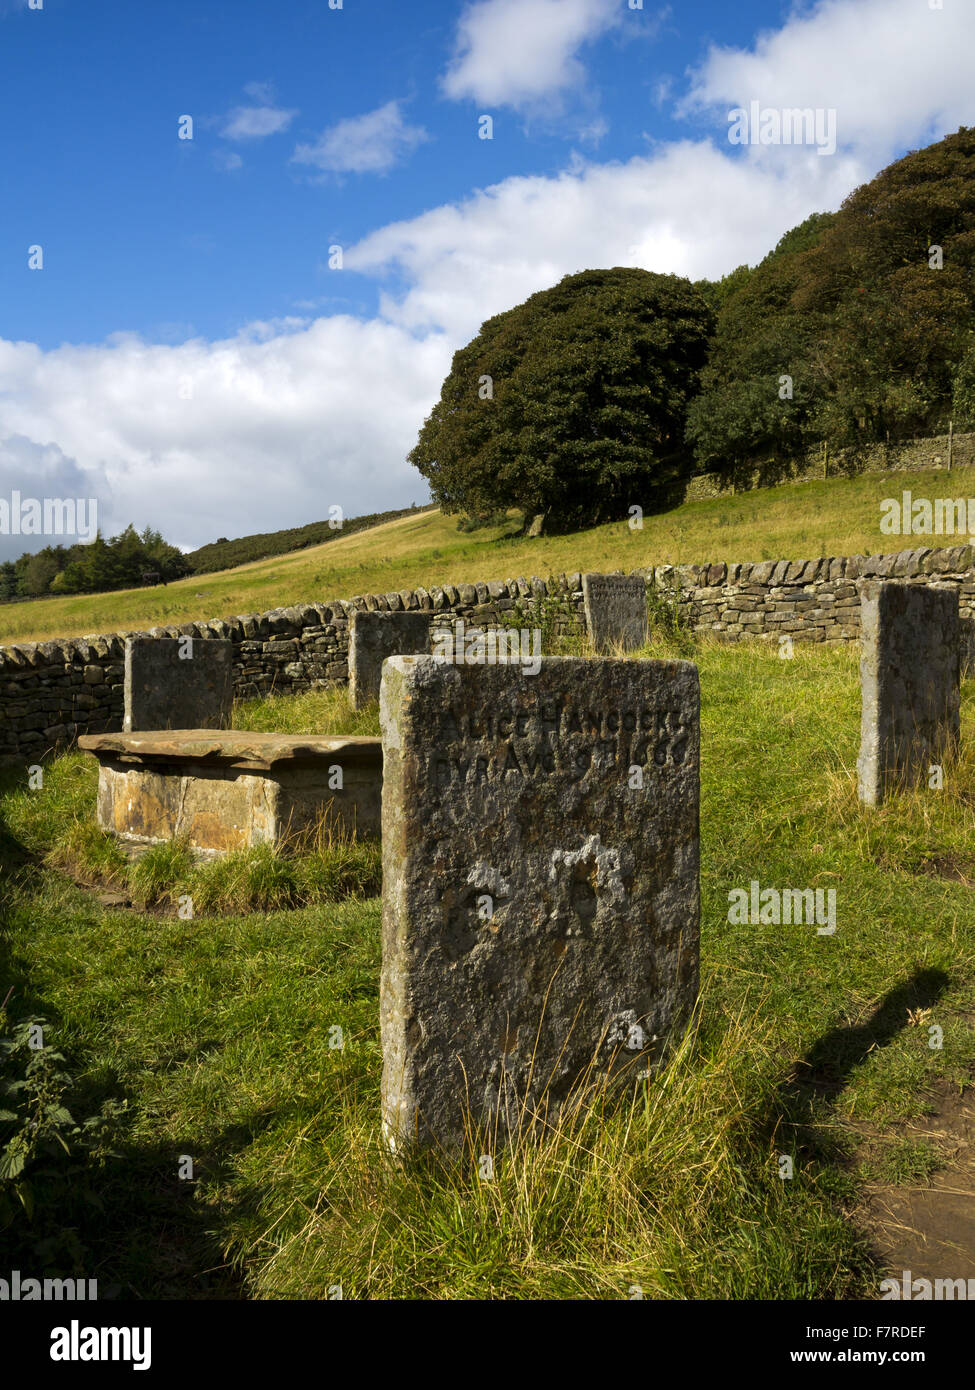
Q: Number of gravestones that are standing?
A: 5